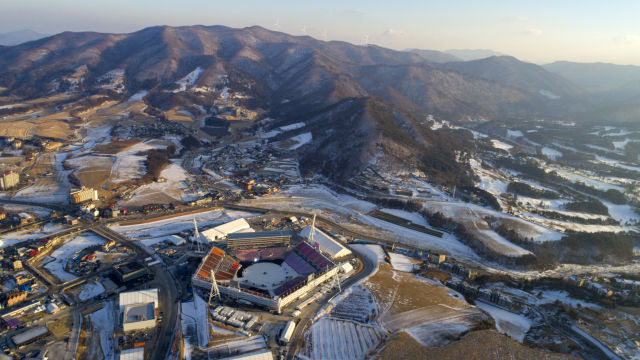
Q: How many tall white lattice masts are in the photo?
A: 4